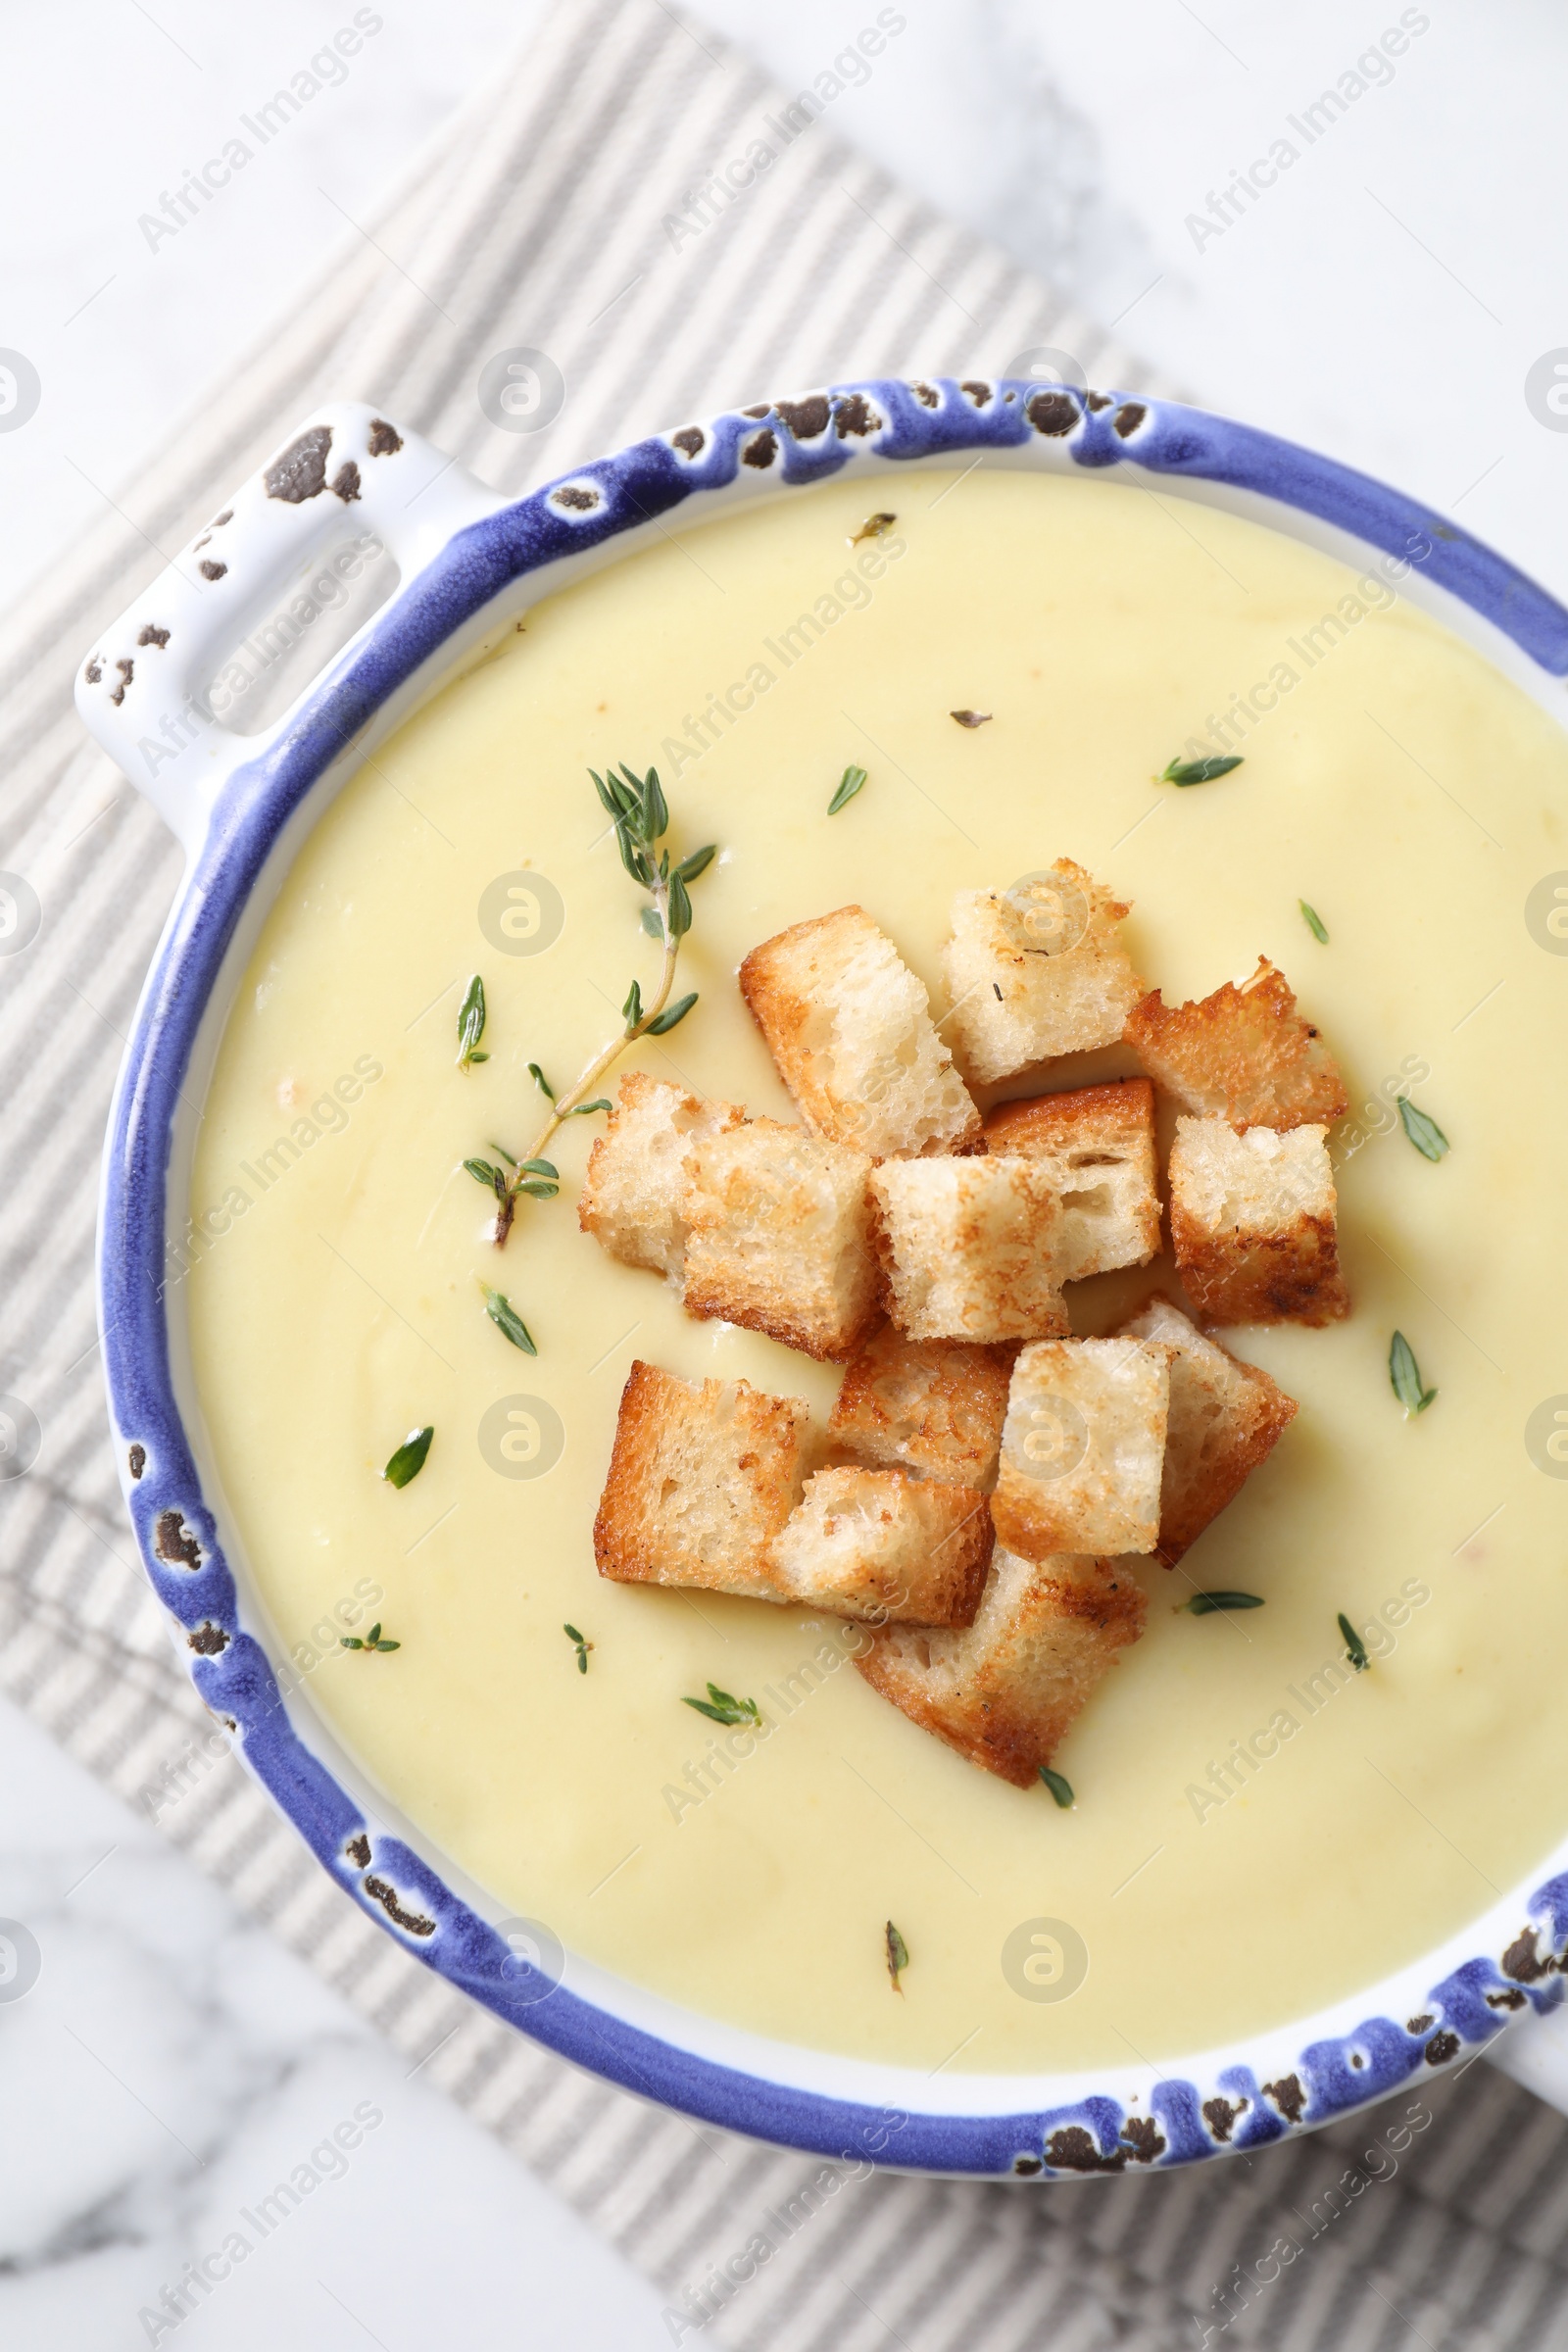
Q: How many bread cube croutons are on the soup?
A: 14